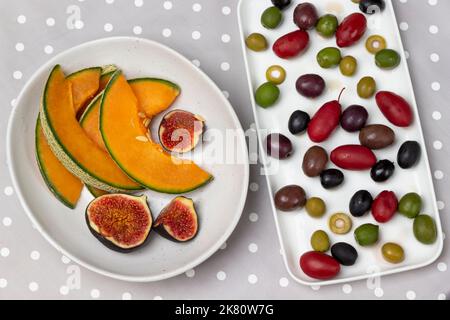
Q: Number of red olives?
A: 7